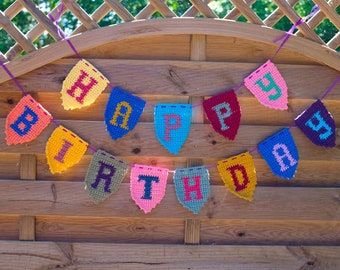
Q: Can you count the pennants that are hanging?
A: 13